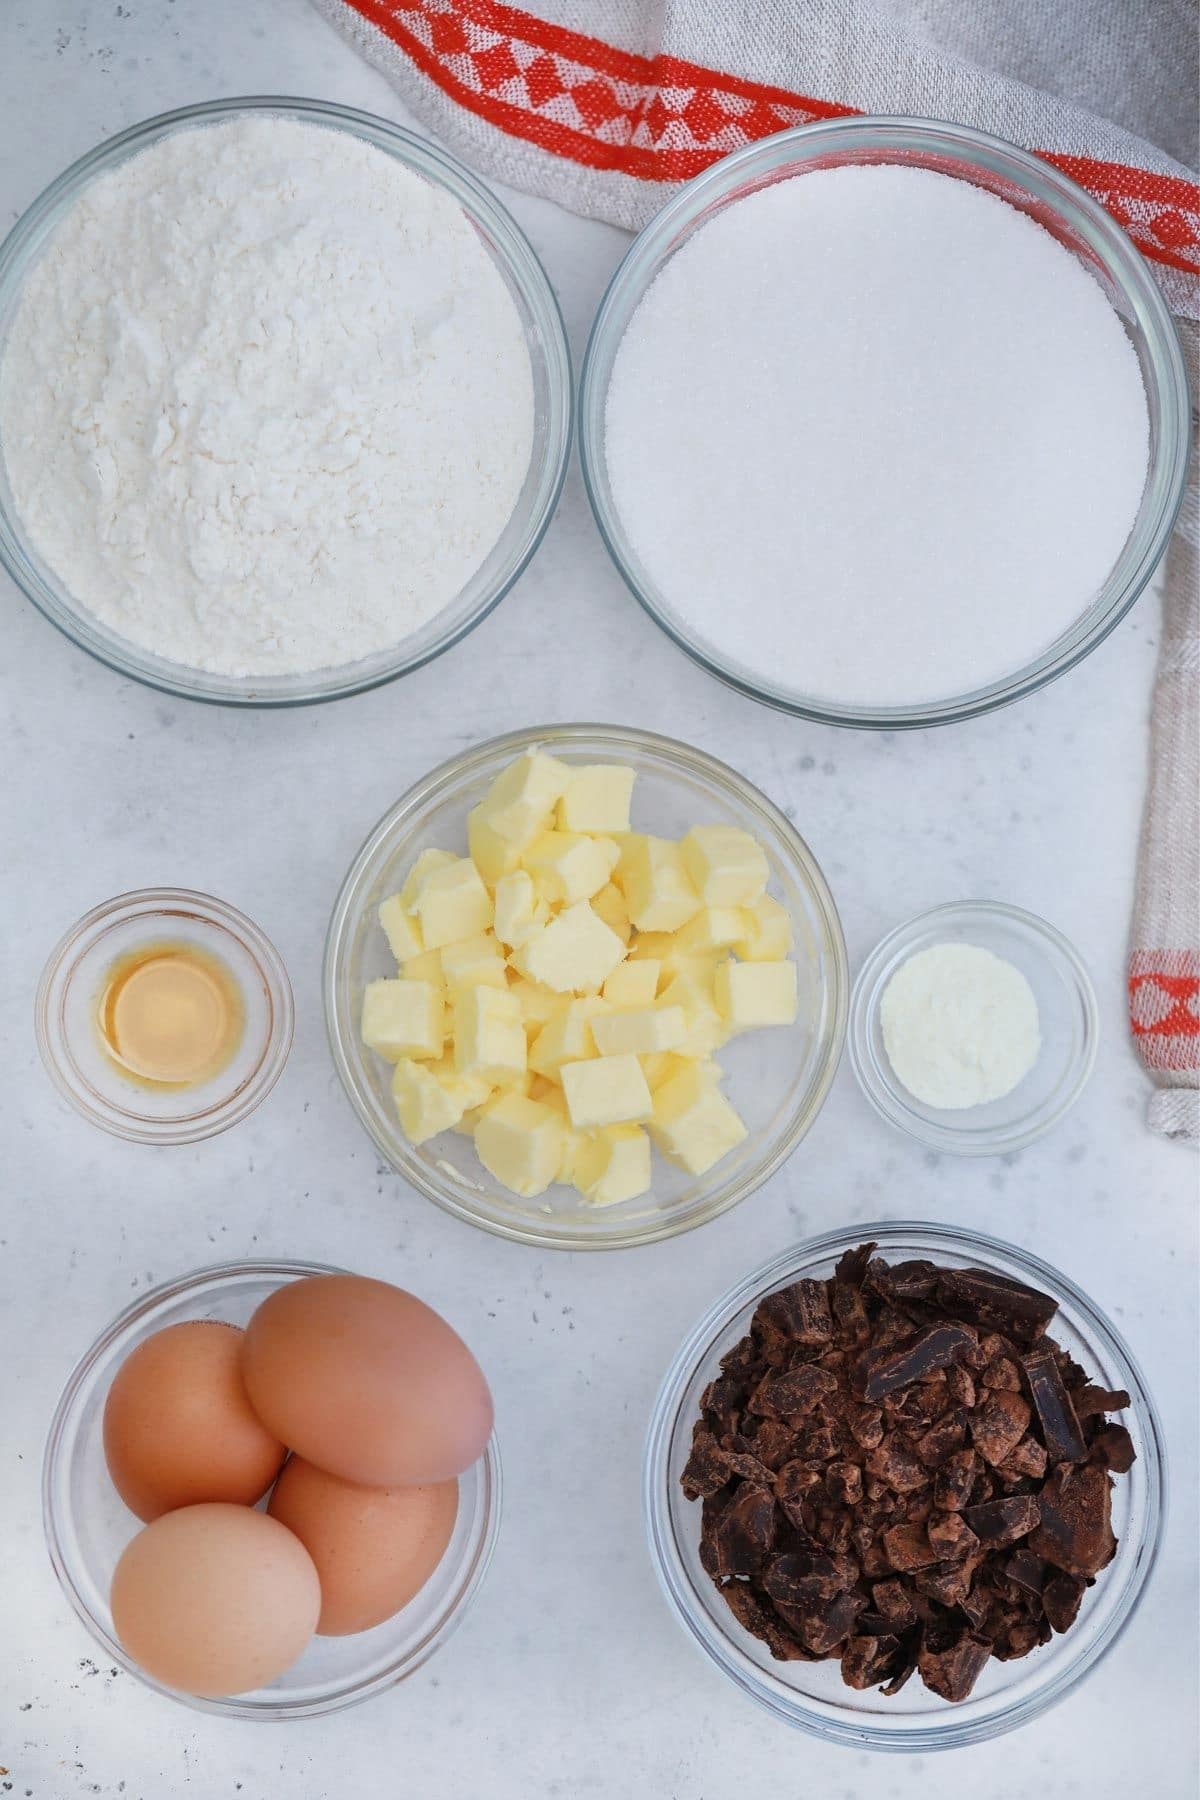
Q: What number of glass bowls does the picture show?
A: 7